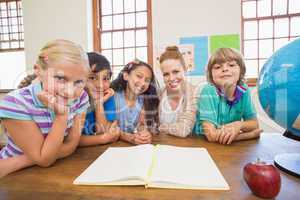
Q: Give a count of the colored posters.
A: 2